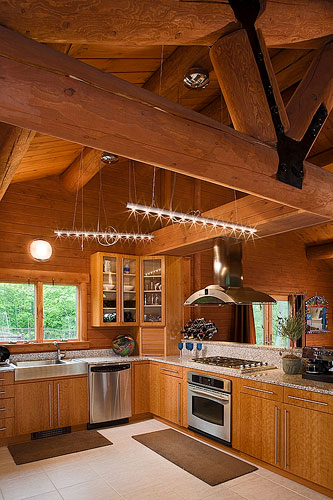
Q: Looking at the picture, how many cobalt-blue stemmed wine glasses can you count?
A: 4